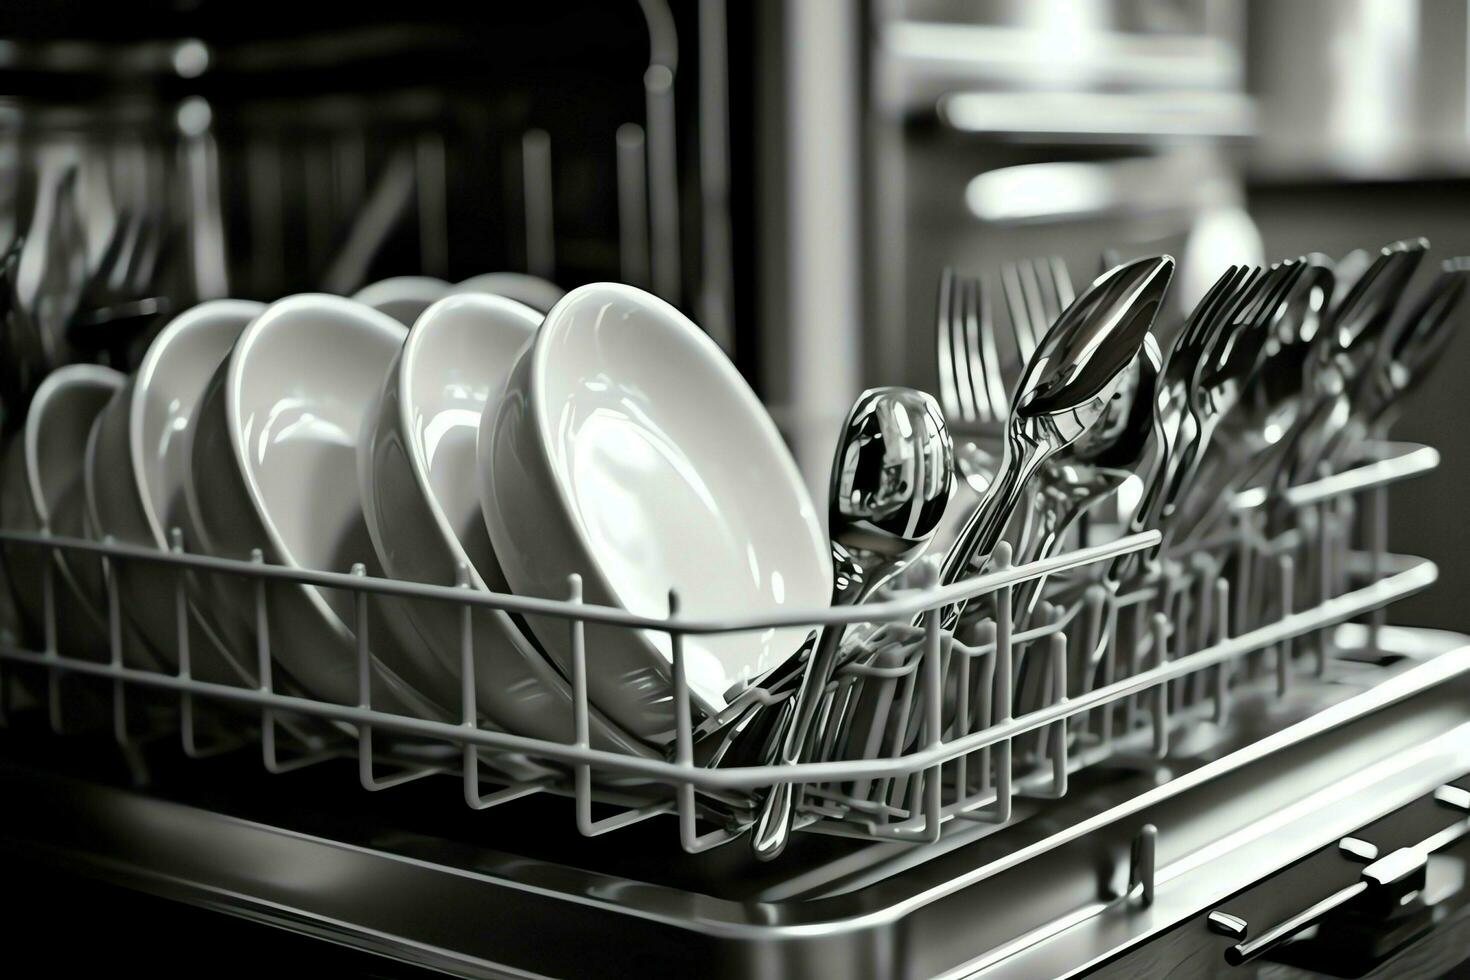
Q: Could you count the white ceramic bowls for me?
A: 7